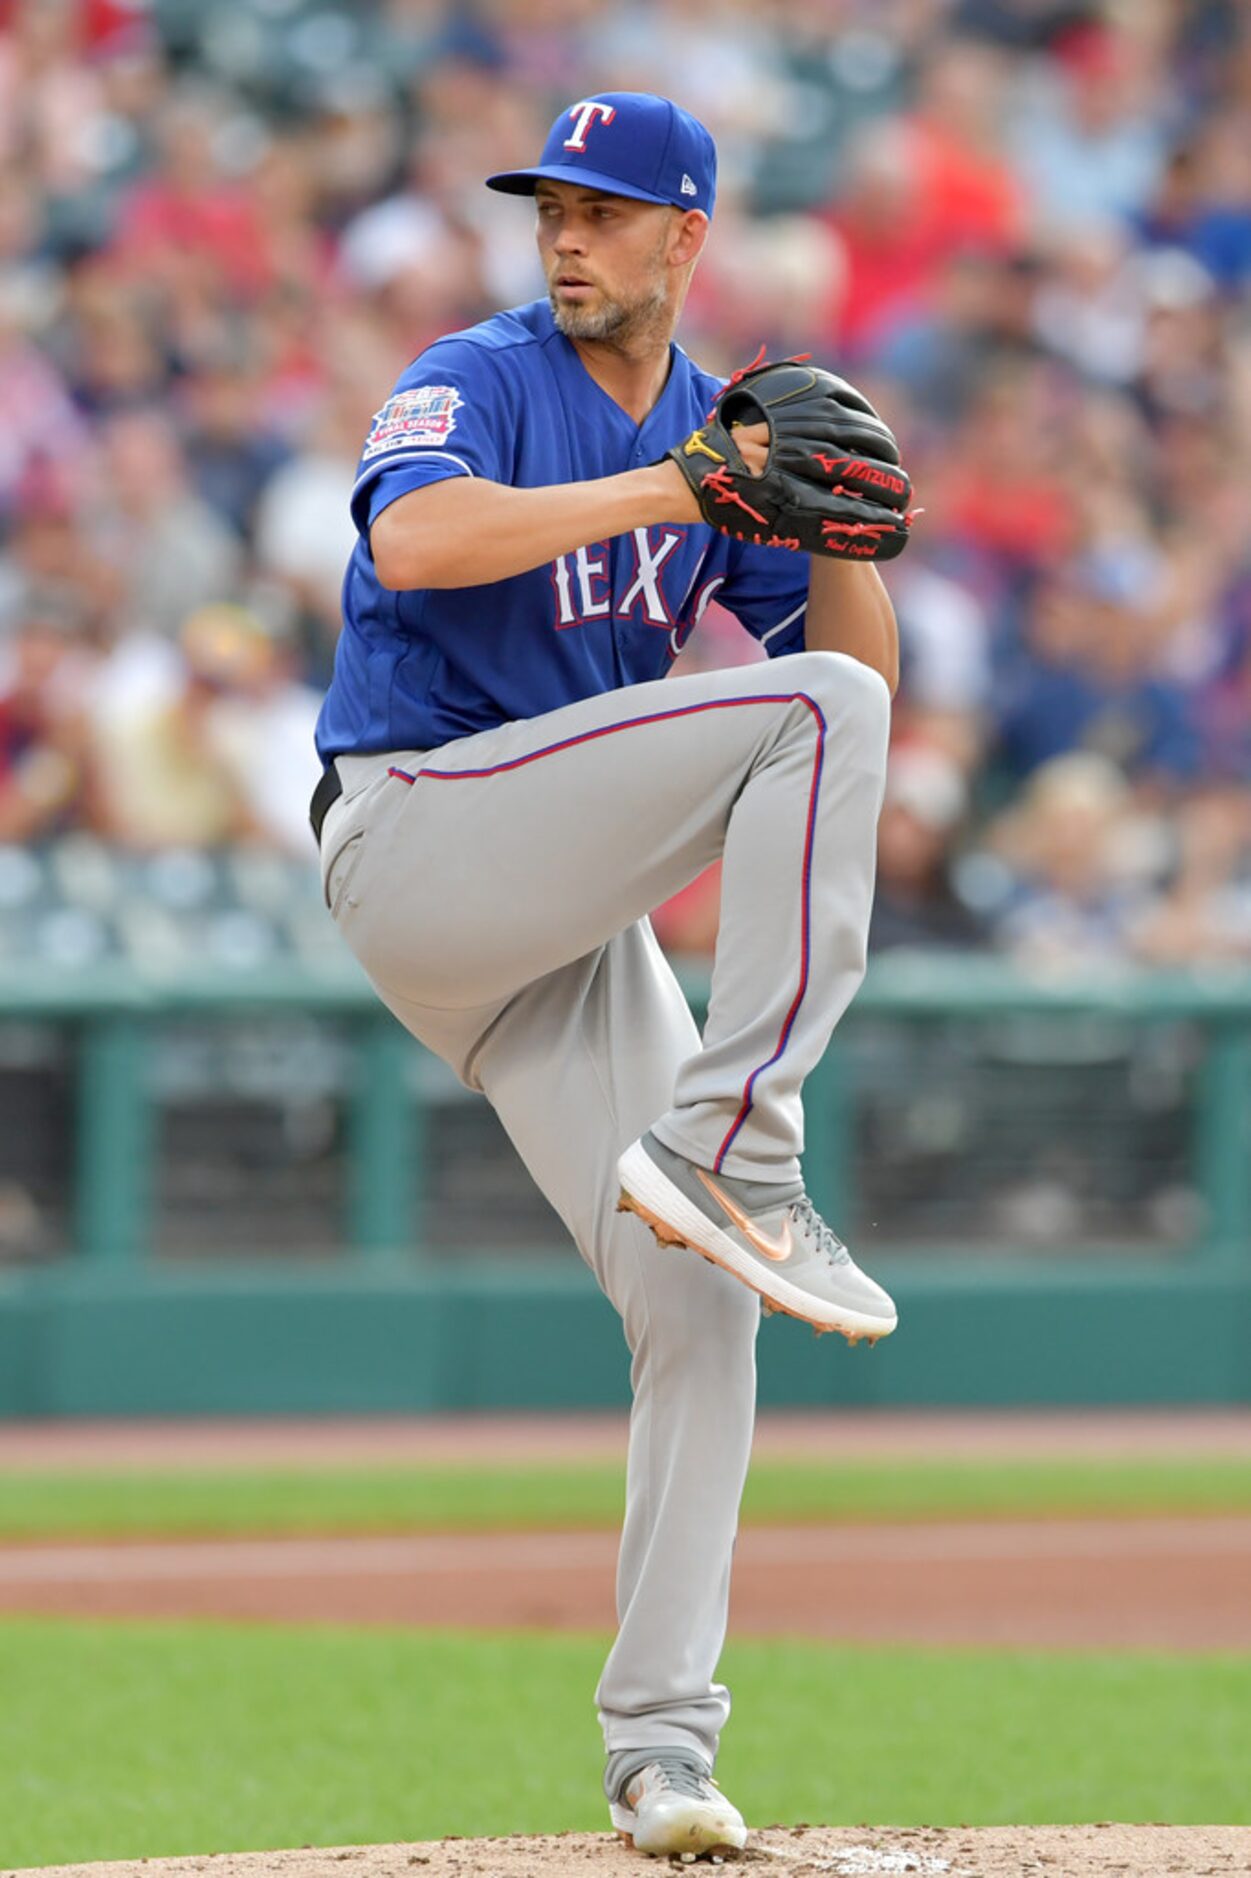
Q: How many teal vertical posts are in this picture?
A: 4